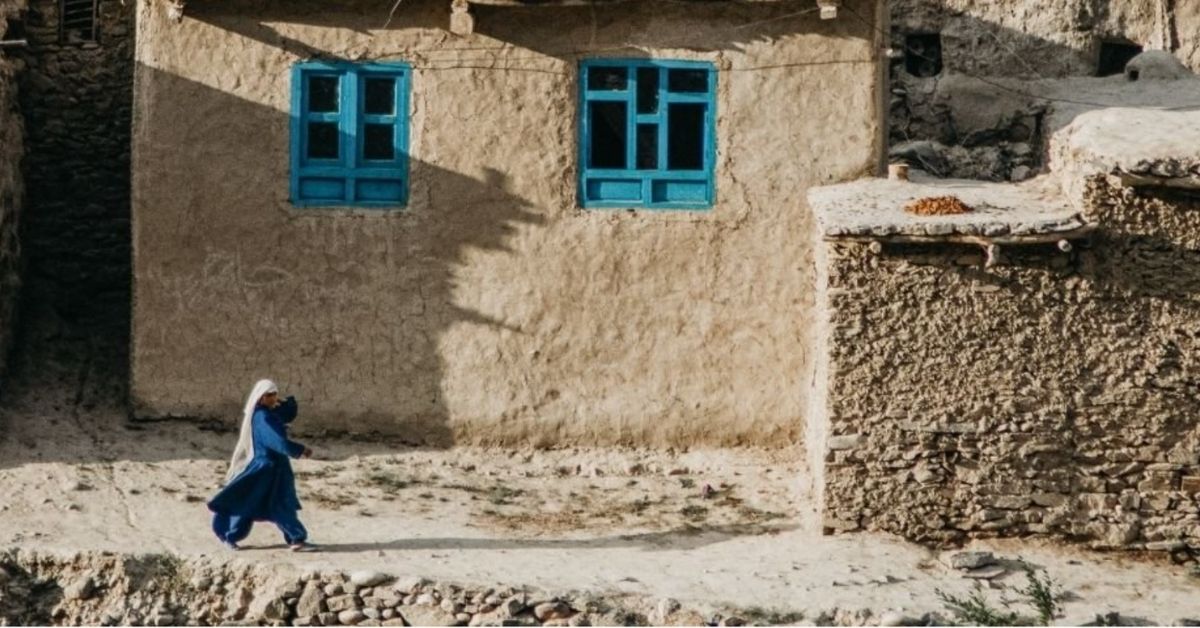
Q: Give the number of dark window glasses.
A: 10